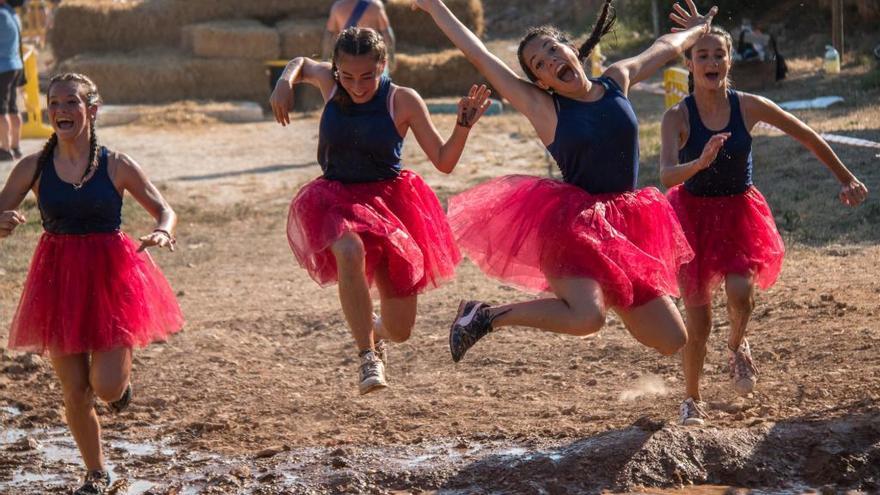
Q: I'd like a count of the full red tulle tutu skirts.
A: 4